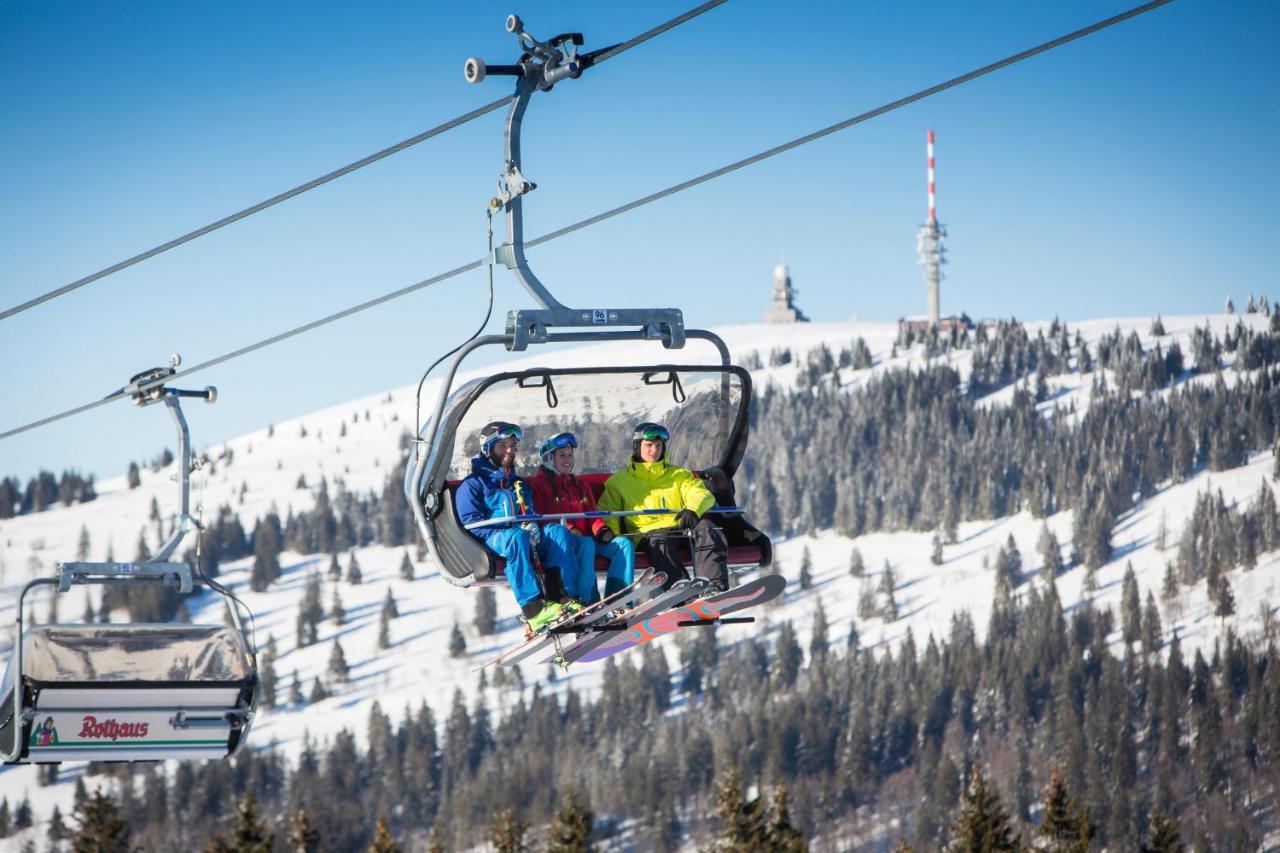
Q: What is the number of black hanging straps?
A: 2